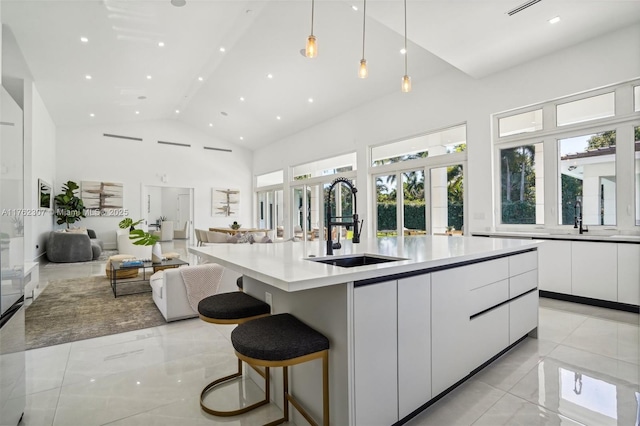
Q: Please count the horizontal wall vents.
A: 3